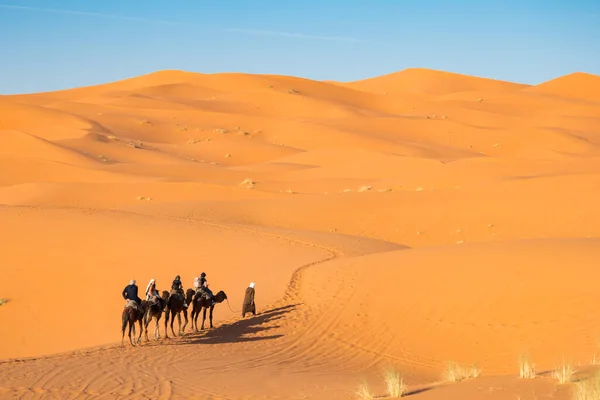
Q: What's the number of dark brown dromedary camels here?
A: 4